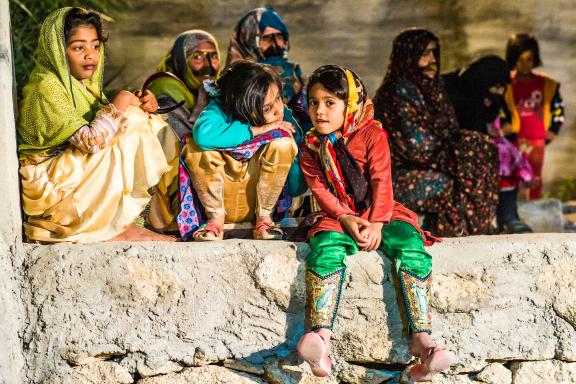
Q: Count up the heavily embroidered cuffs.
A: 2